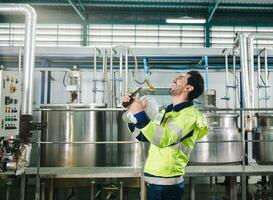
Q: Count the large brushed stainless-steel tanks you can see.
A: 4